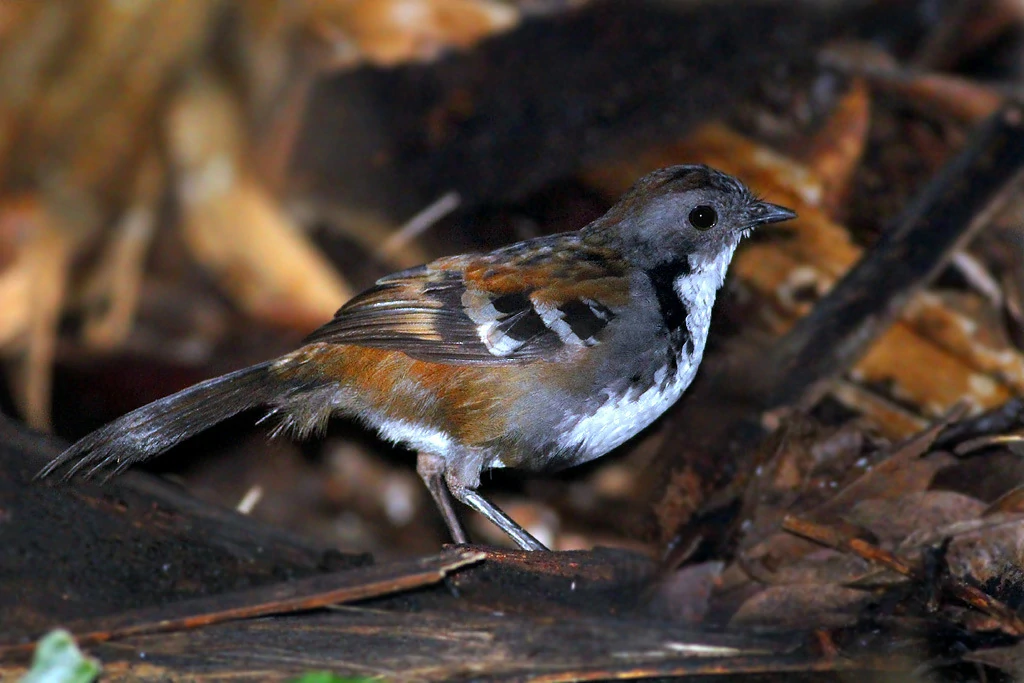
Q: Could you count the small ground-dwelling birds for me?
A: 1